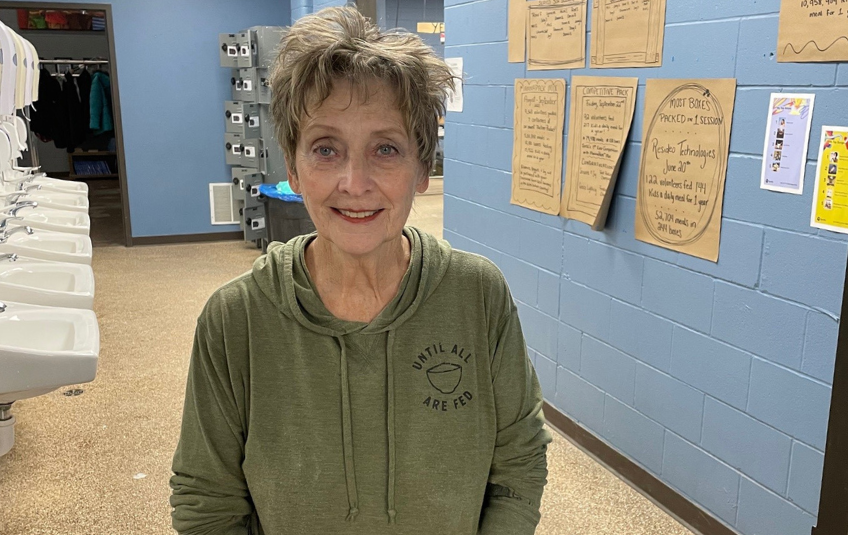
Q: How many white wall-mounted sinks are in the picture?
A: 6